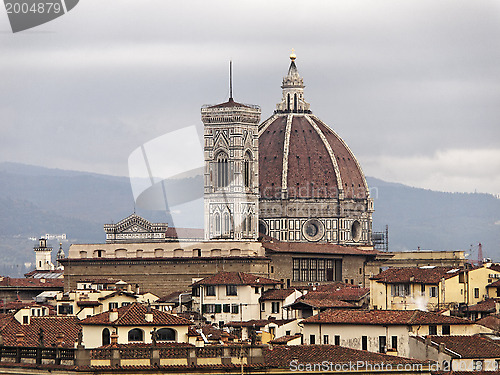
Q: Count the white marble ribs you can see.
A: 4